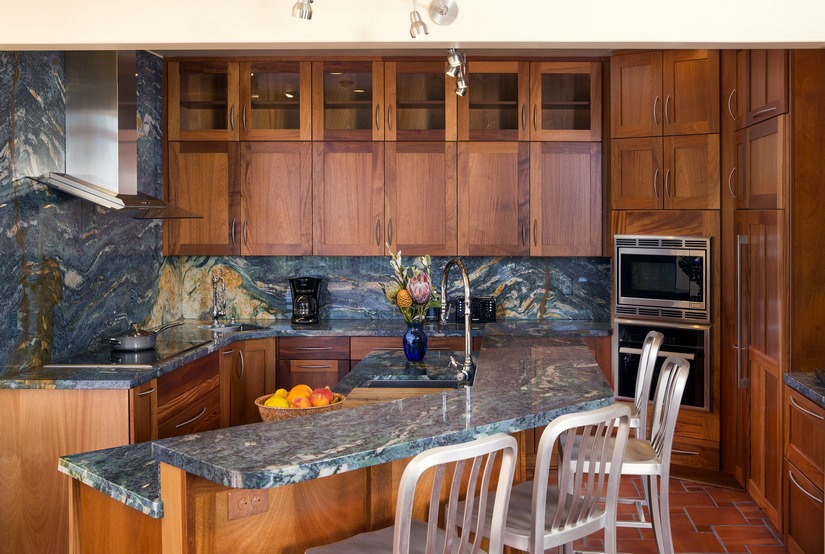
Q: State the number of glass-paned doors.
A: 6